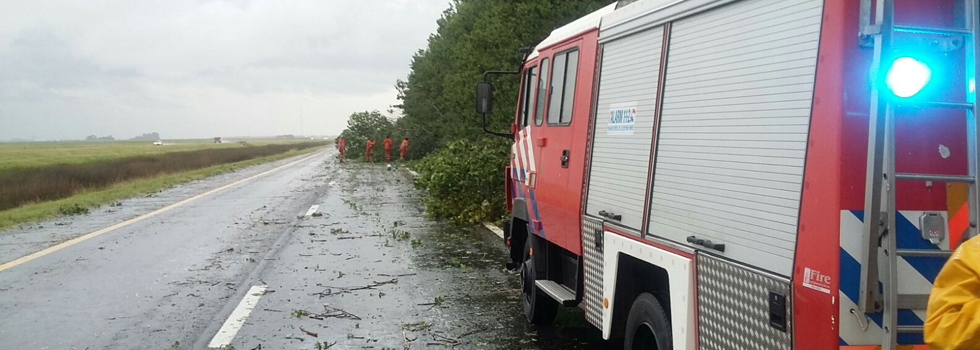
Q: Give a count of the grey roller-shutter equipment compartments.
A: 2